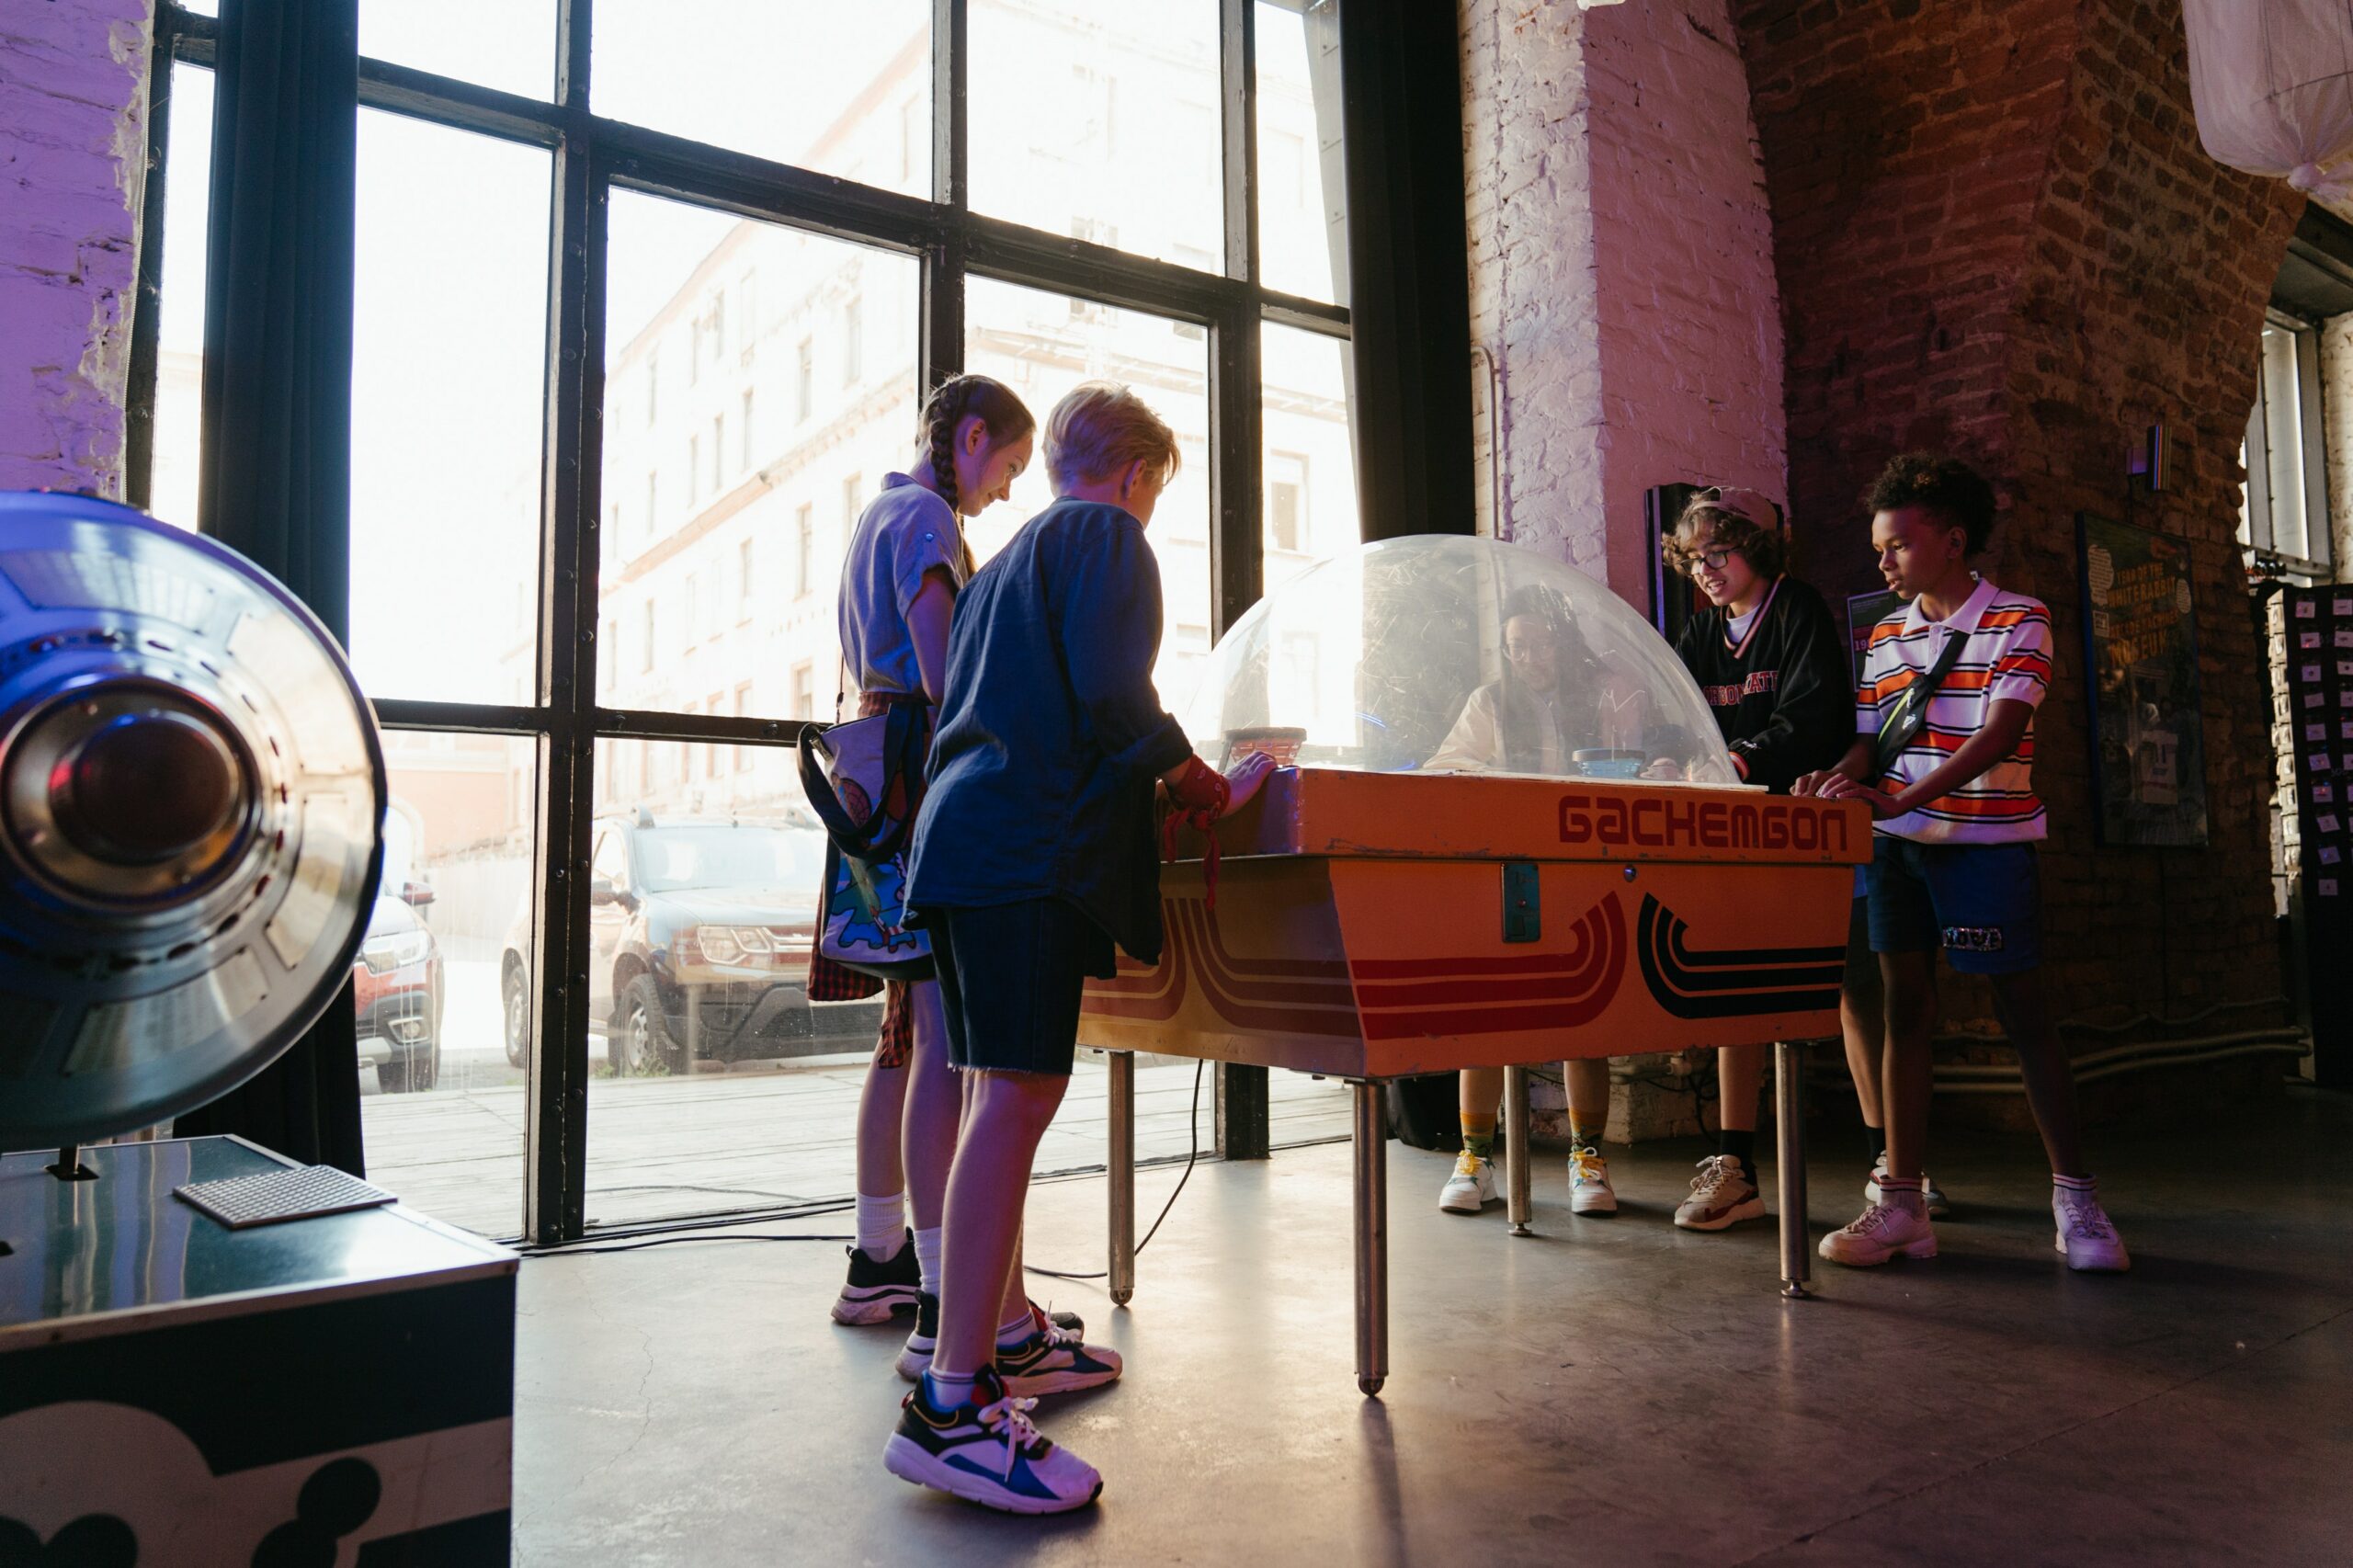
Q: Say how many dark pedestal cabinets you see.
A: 1